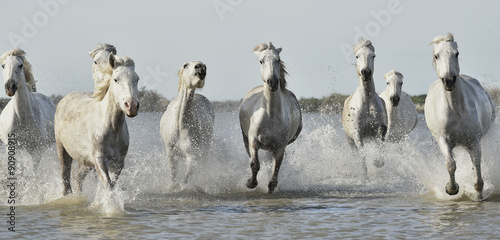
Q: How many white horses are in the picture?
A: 8